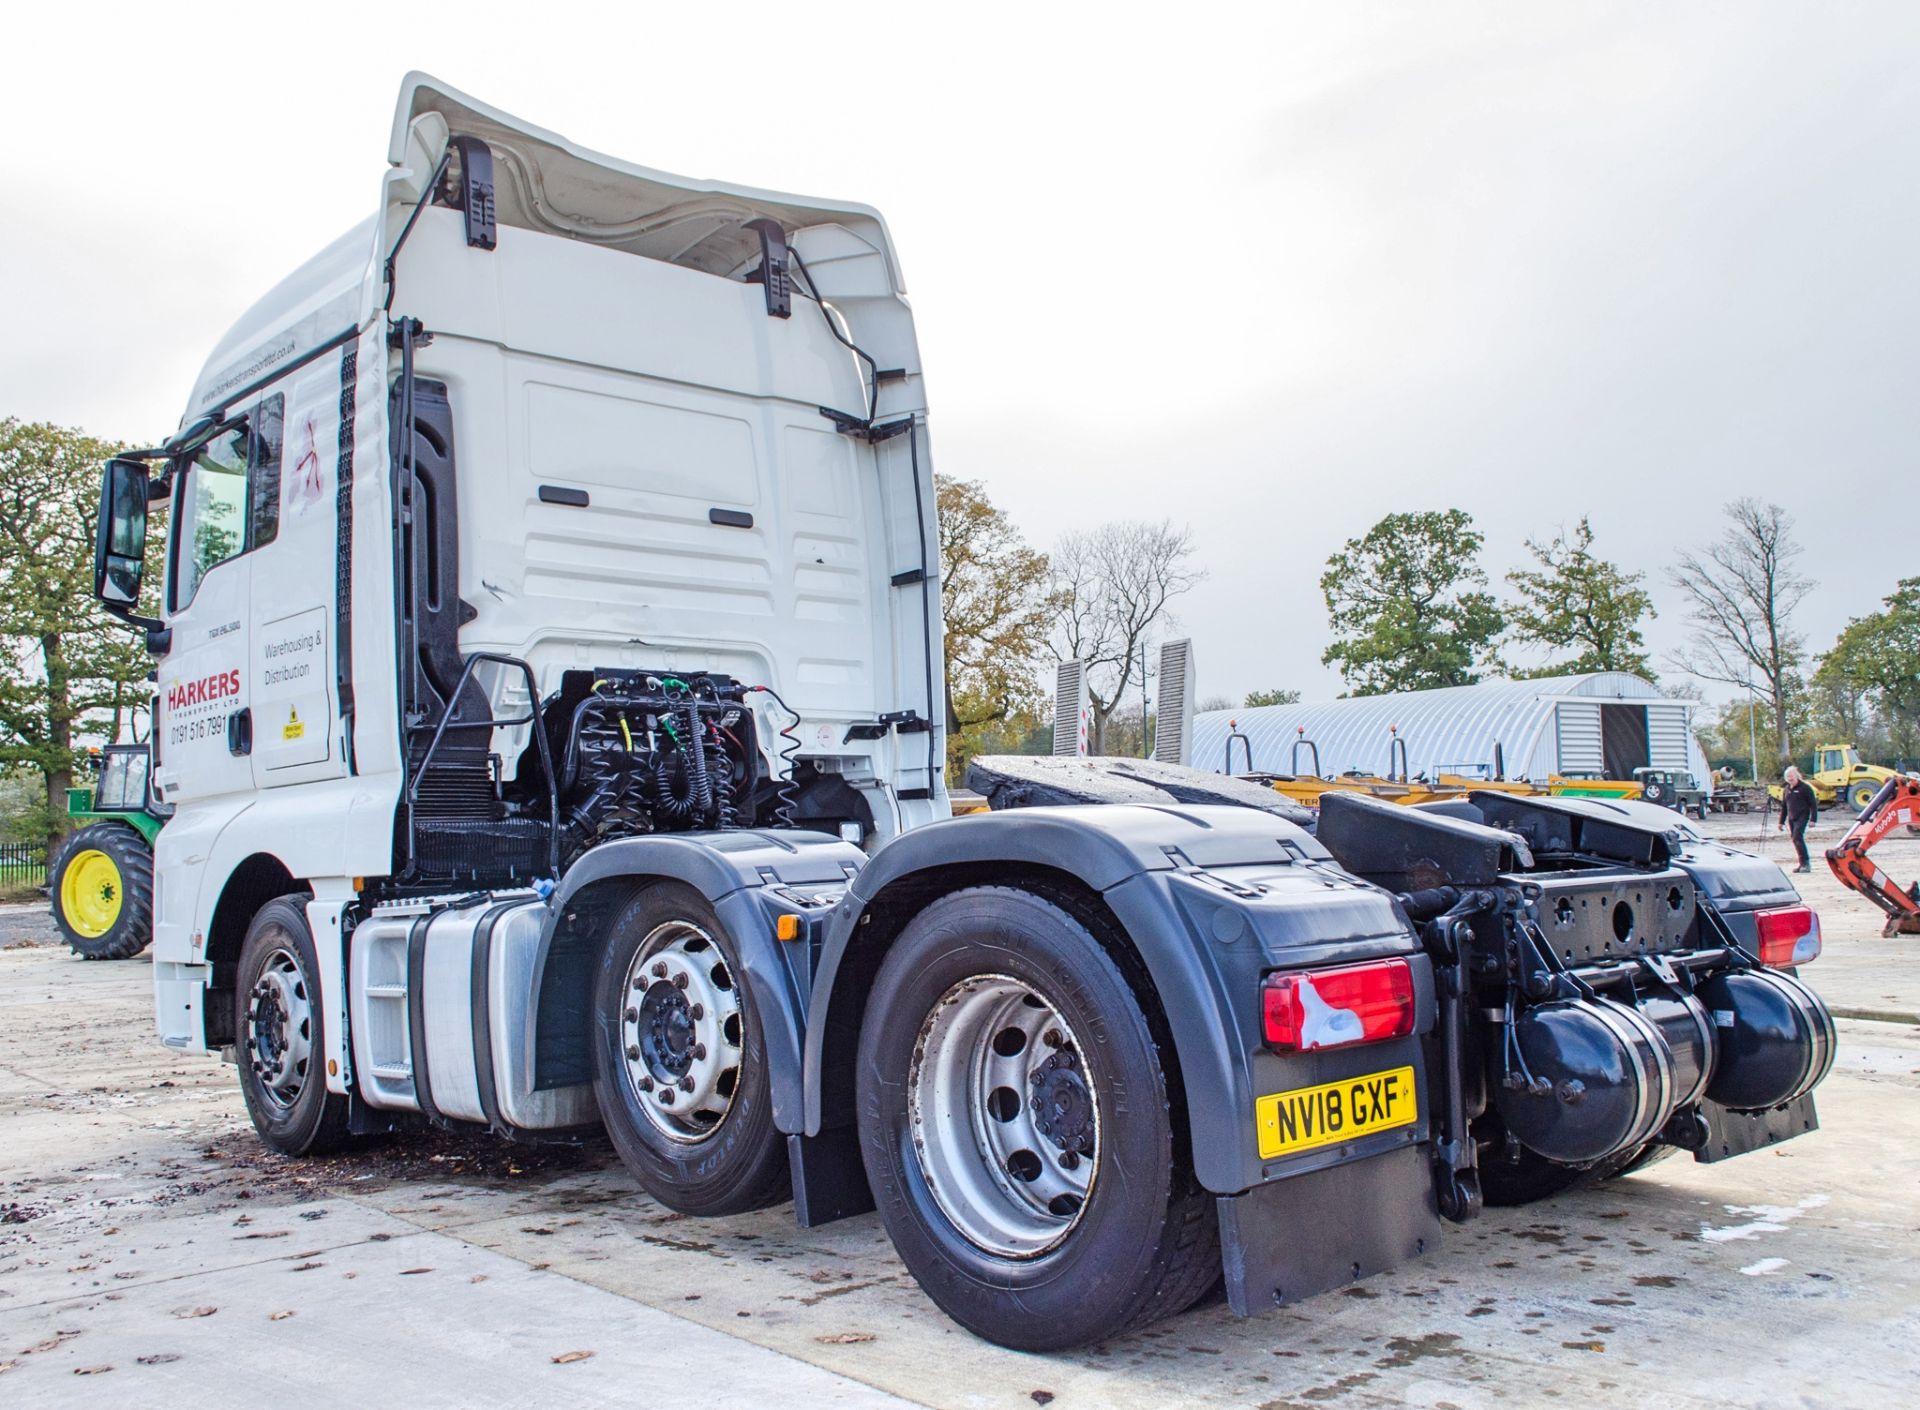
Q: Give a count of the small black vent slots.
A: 2